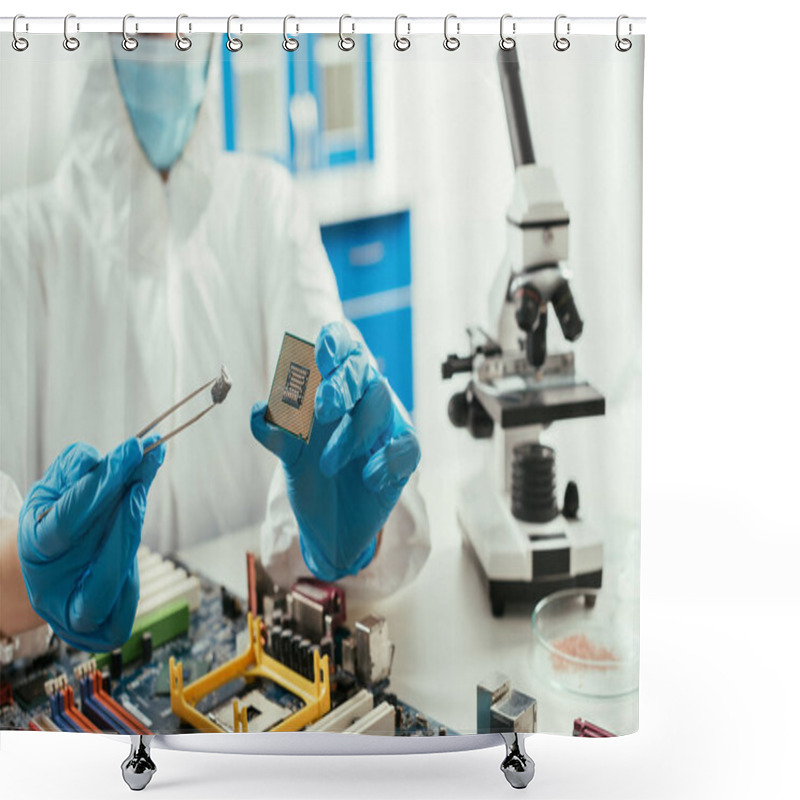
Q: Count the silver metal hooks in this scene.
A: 12